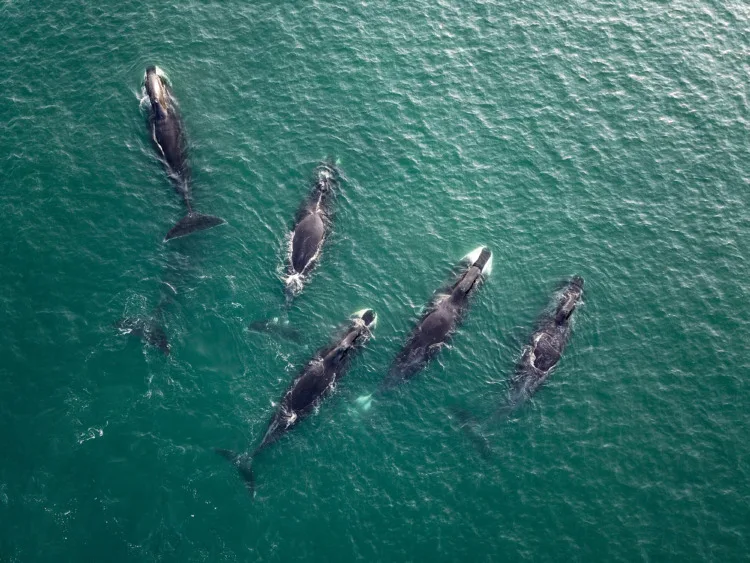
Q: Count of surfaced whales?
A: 5